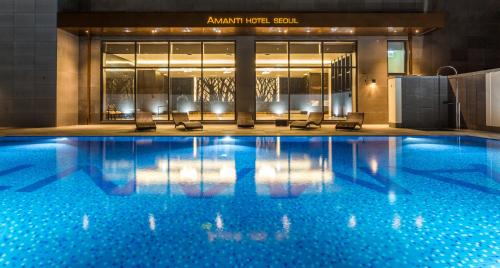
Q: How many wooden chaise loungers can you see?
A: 5